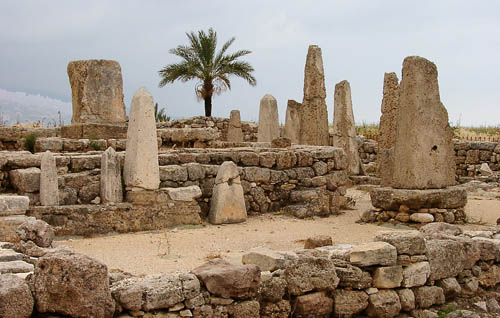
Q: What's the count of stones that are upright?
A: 12